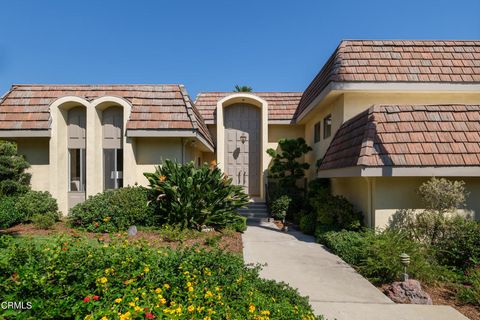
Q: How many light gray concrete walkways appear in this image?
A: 1